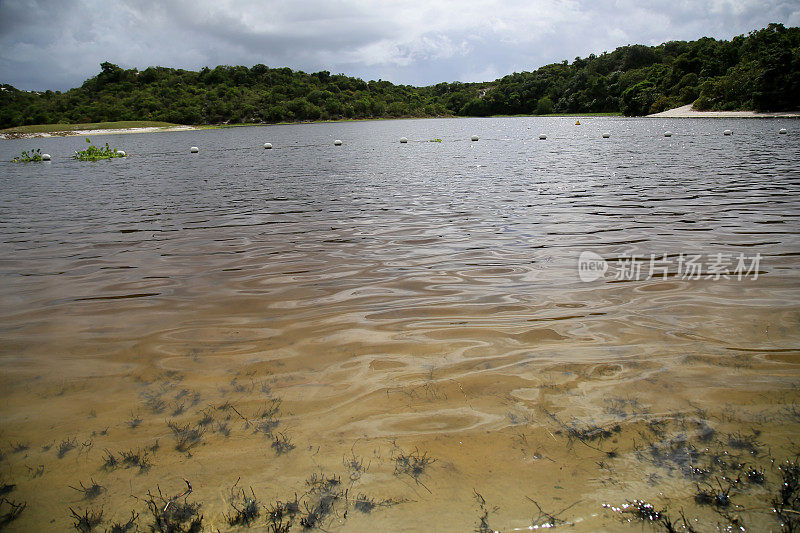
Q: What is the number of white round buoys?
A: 12